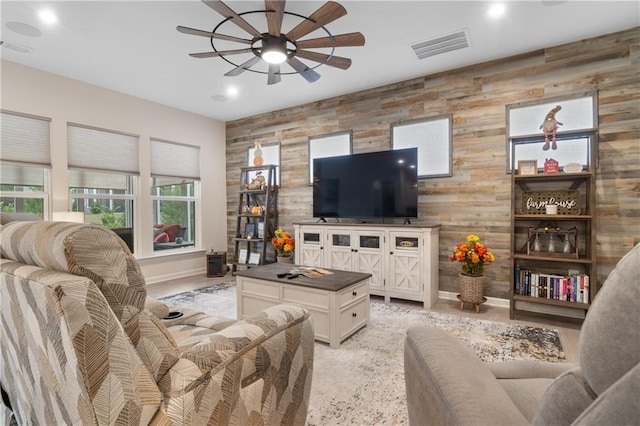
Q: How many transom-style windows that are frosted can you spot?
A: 4